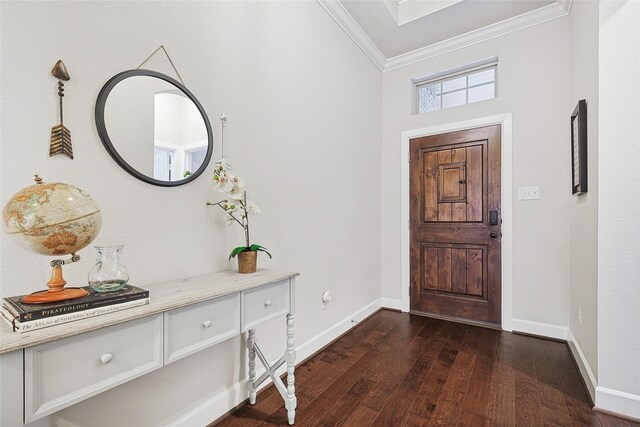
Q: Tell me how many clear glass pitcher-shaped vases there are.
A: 1